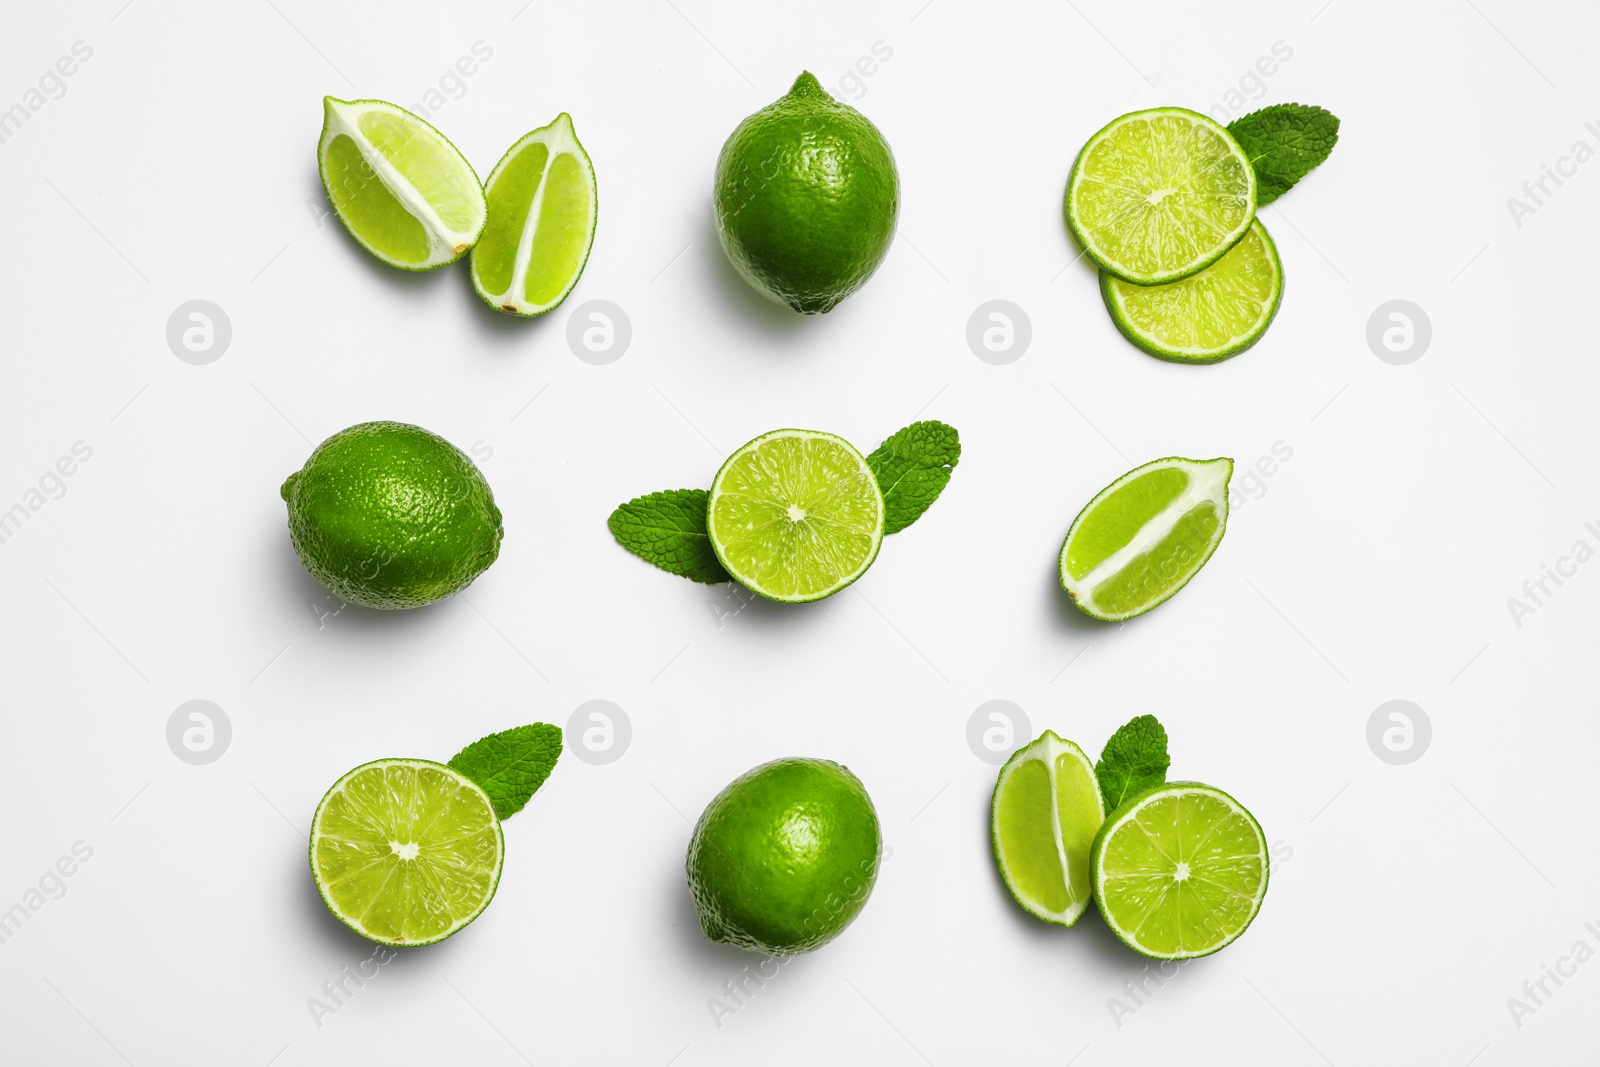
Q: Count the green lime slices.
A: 9